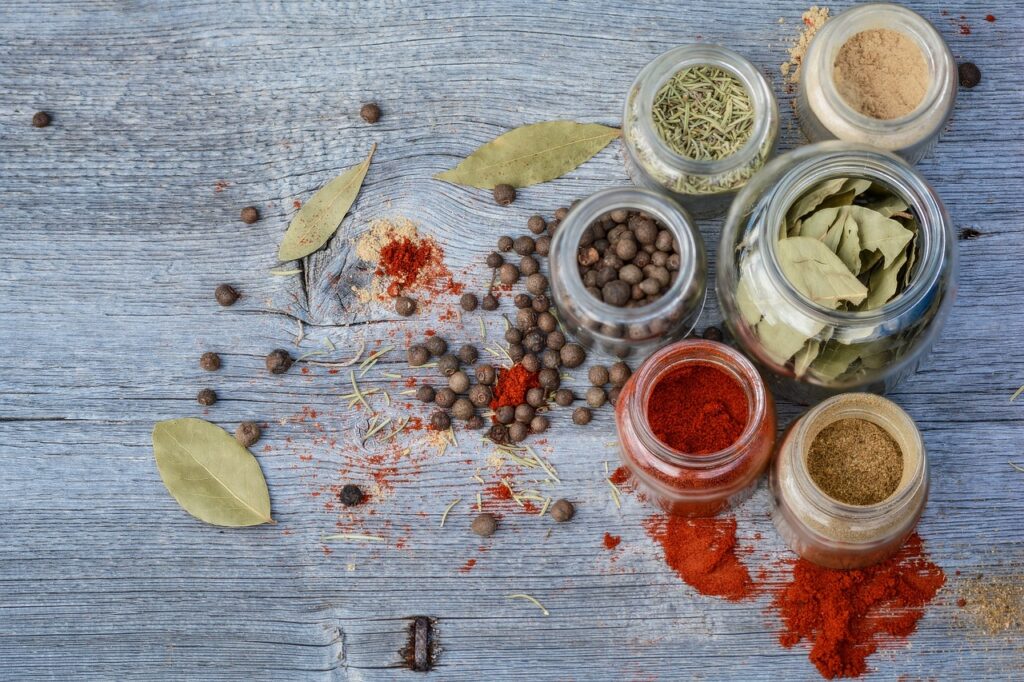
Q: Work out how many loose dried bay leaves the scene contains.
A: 3